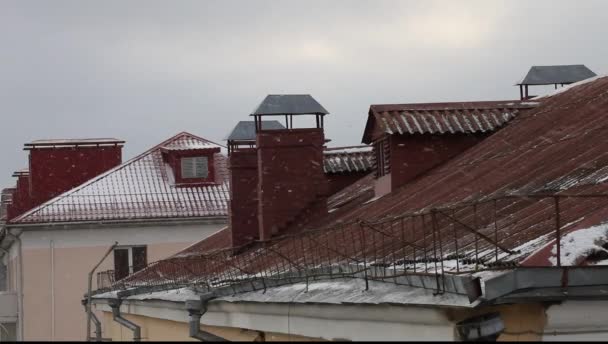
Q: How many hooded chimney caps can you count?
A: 3